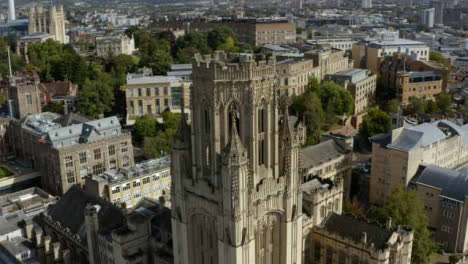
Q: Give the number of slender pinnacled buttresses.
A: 3